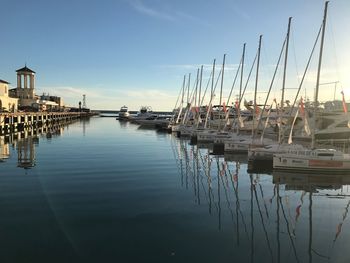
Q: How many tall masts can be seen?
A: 10